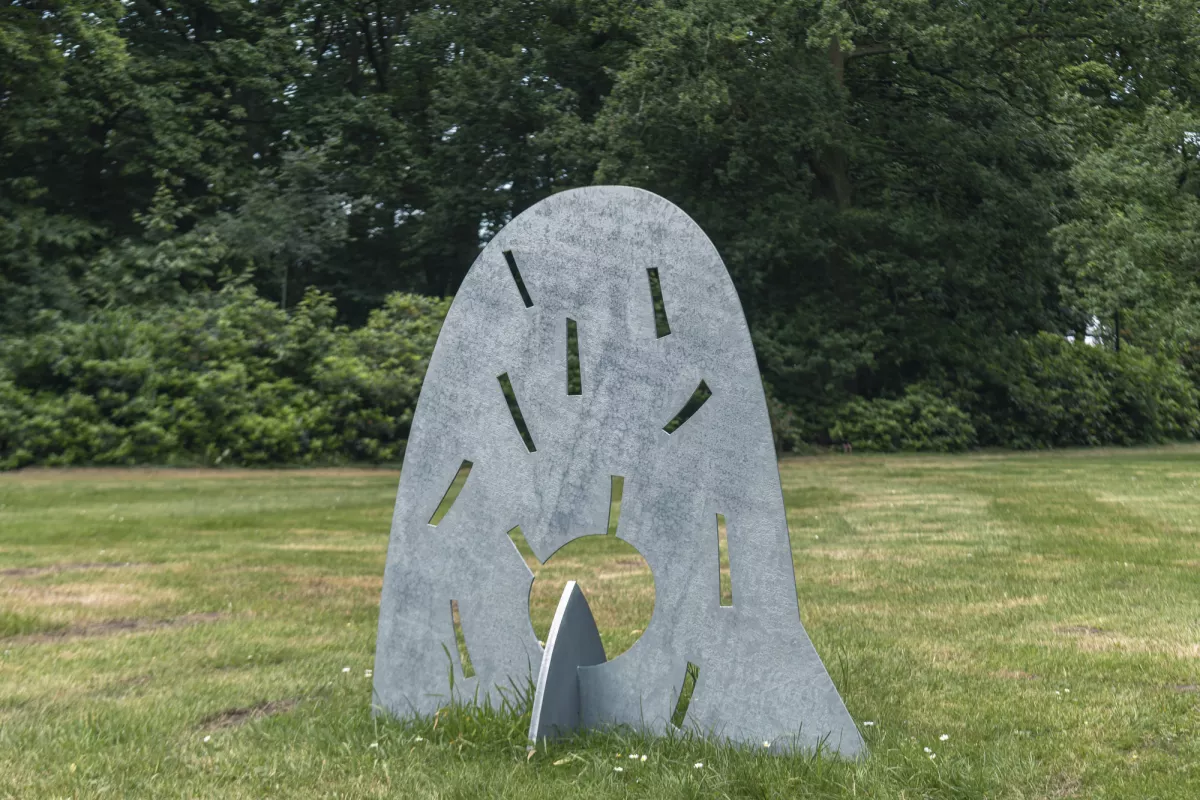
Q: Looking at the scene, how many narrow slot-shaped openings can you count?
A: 11